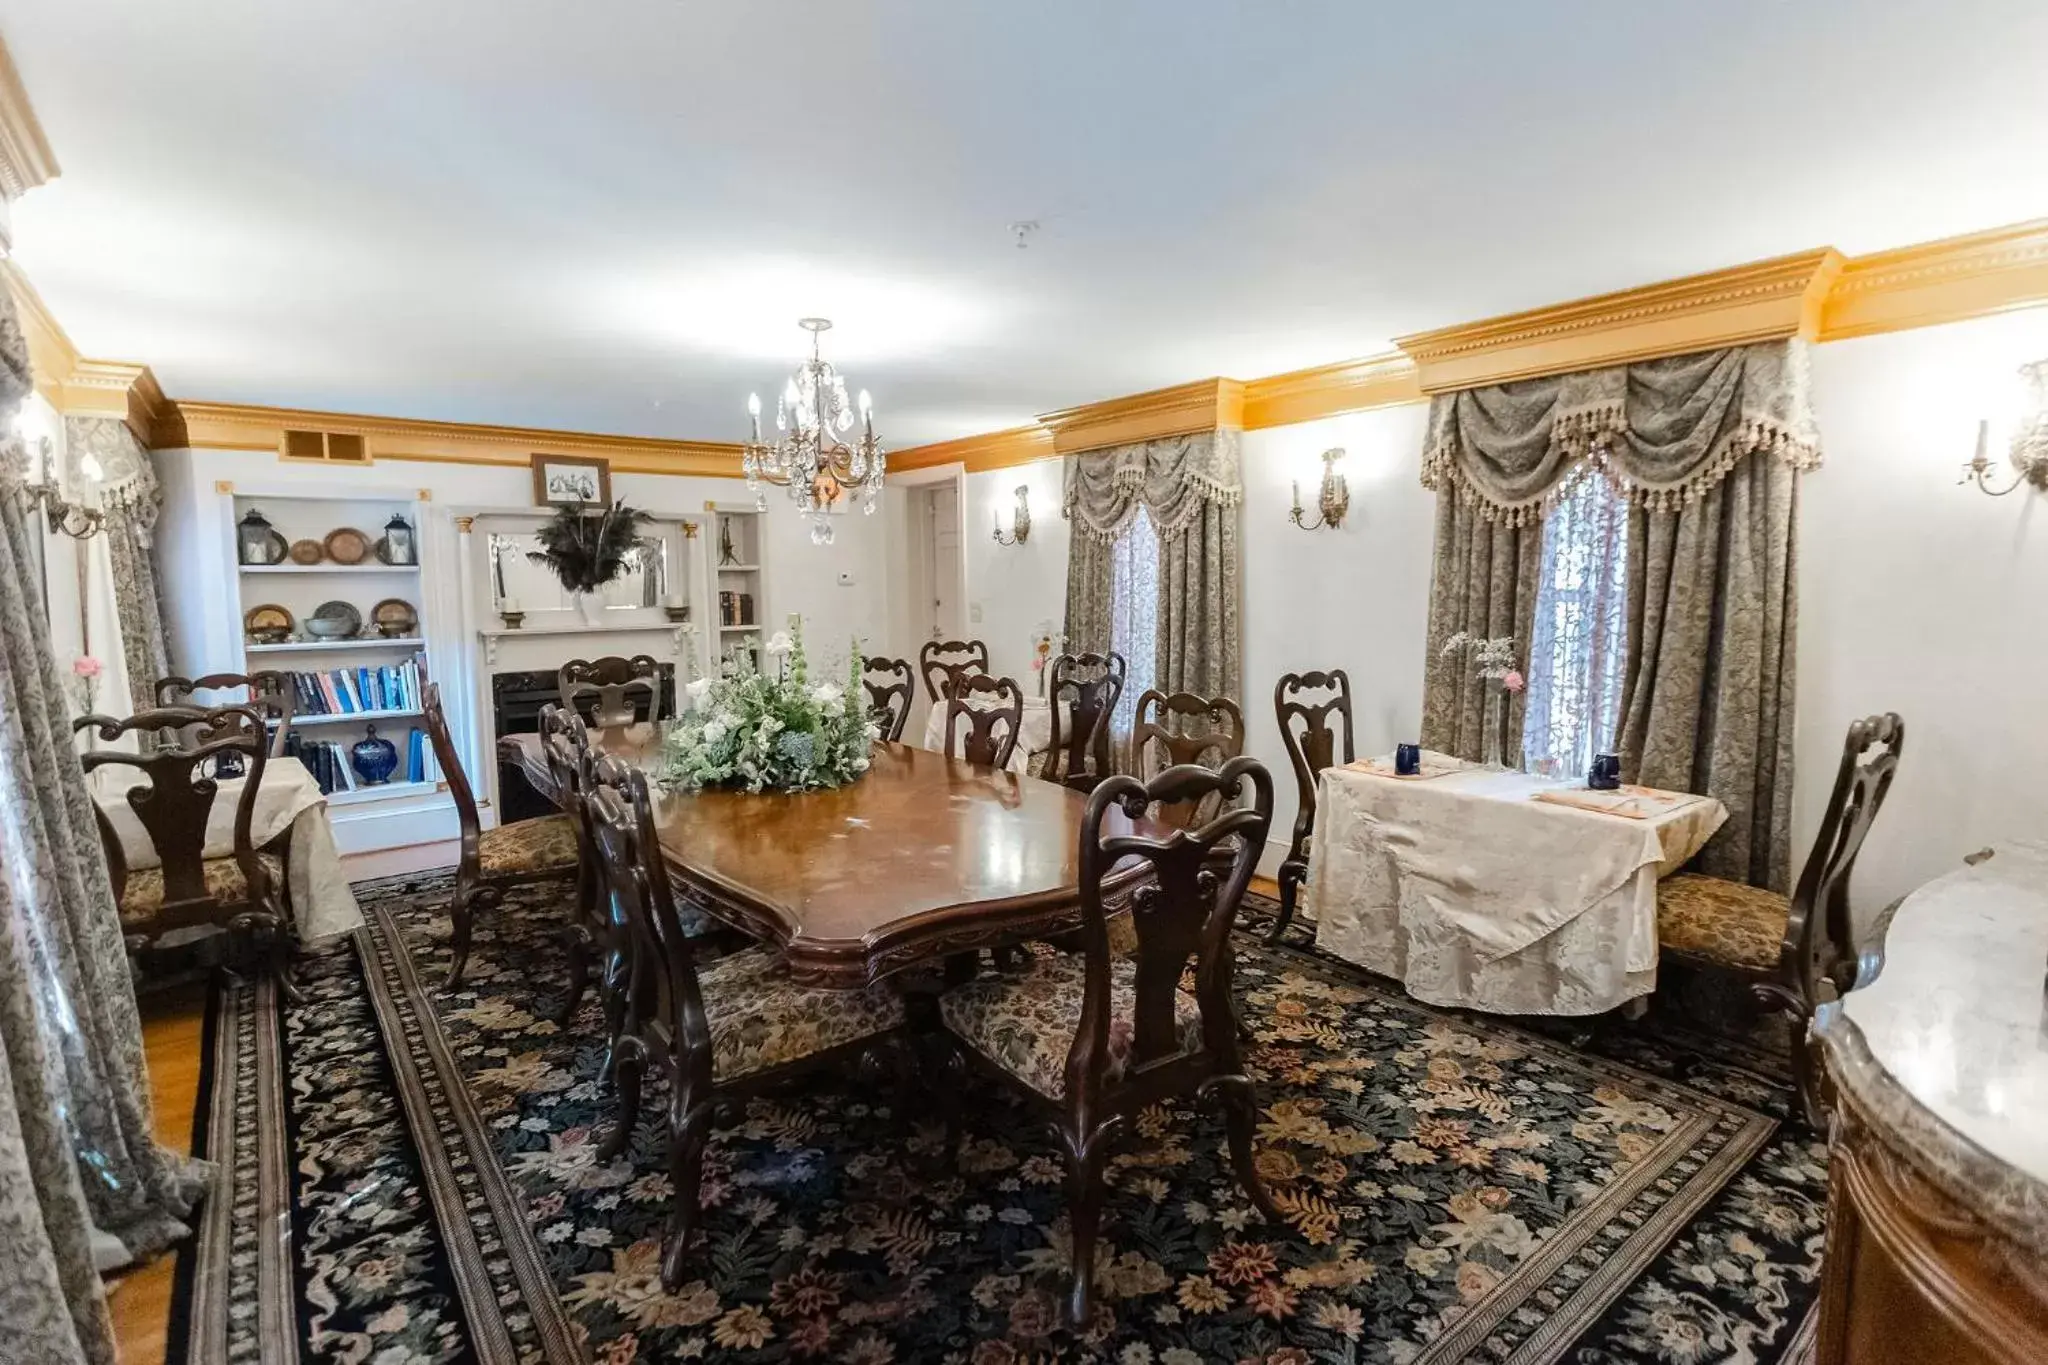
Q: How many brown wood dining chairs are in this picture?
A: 14